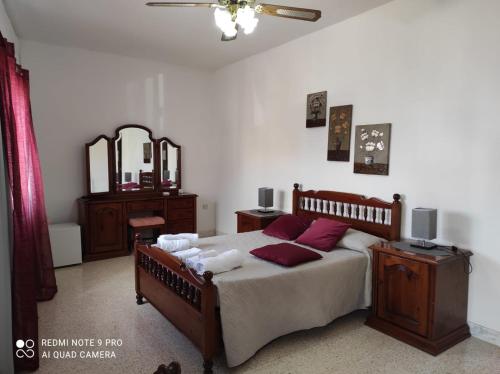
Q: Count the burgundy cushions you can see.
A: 3